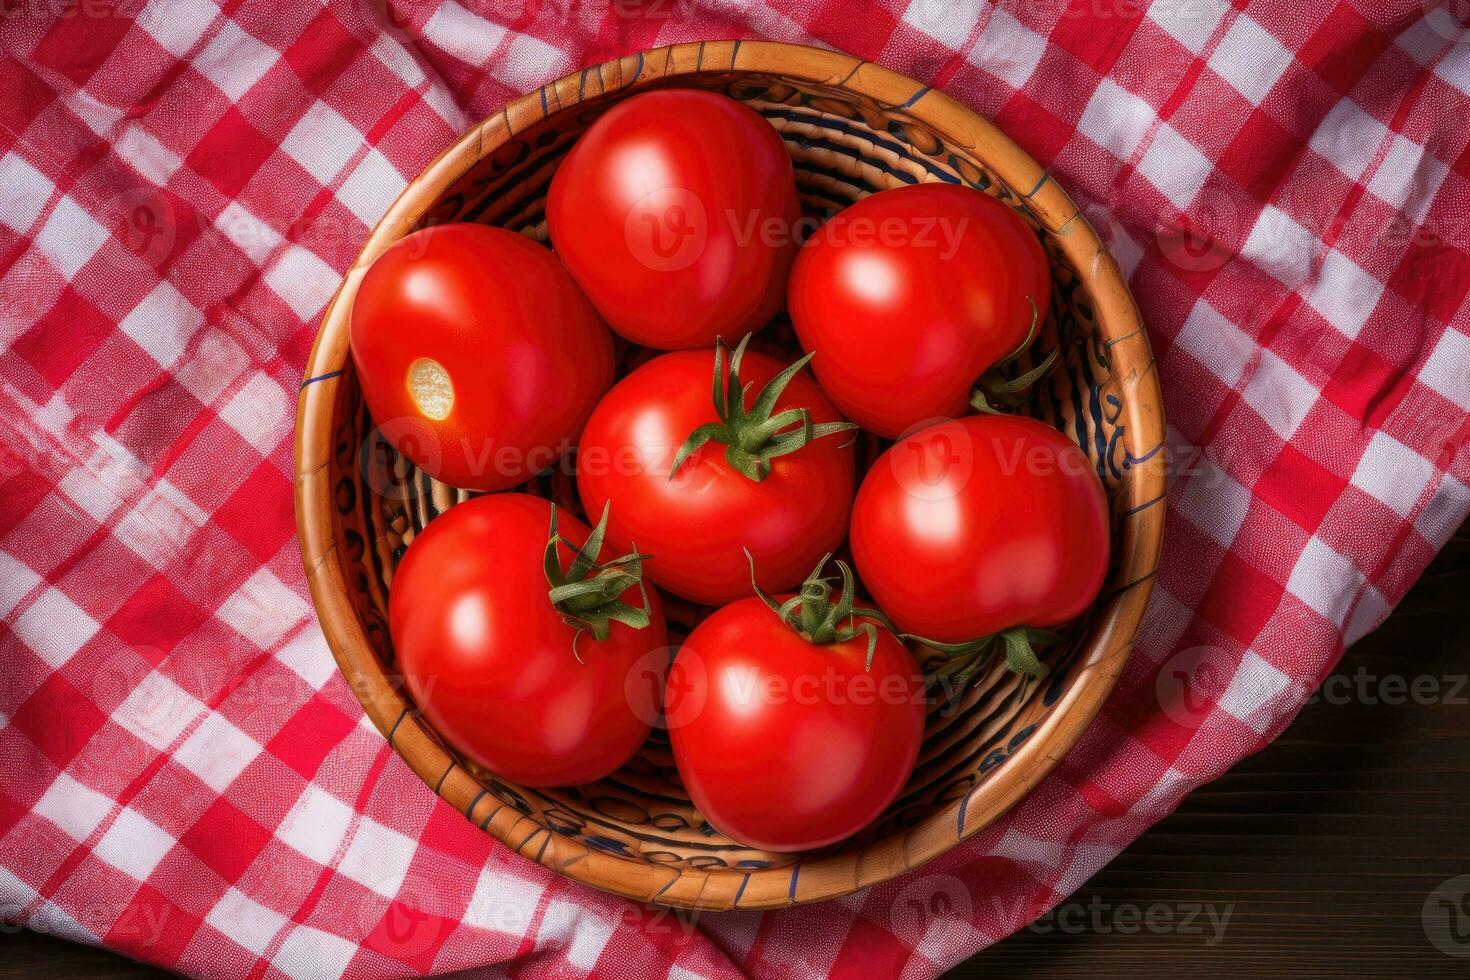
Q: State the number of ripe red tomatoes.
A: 7